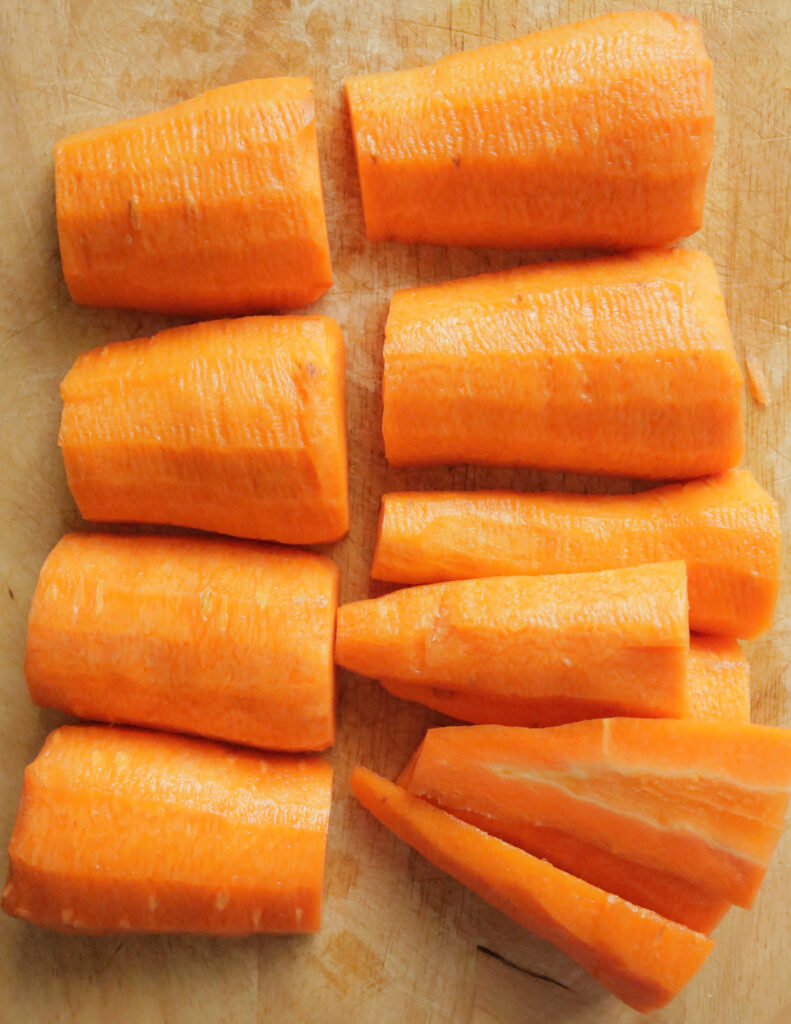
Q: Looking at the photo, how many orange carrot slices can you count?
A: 12